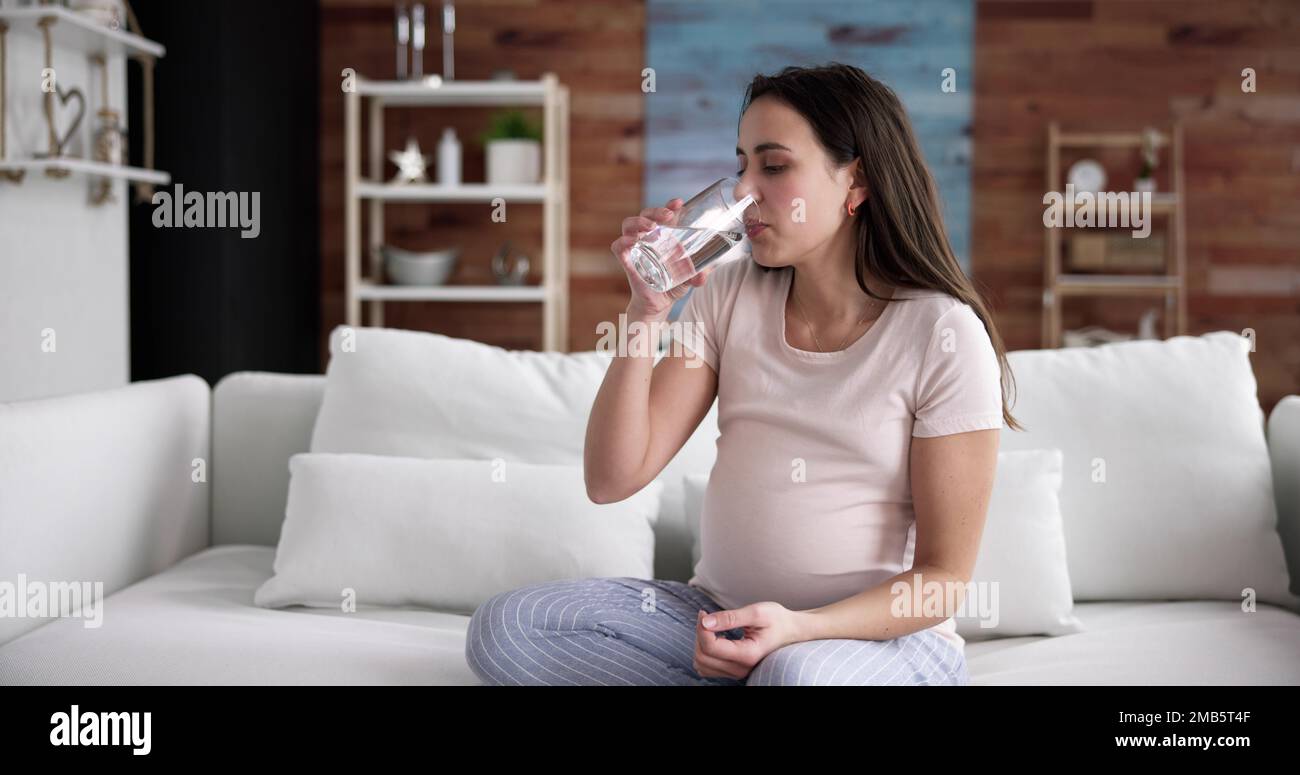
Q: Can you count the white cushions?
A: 4